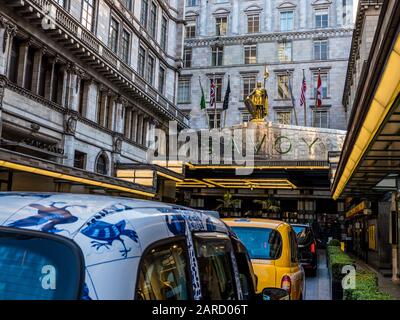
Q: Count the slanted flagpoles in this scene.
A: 4